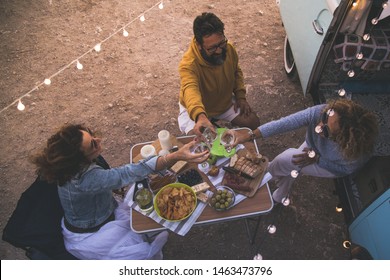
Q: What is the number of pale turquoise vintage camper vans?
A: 1